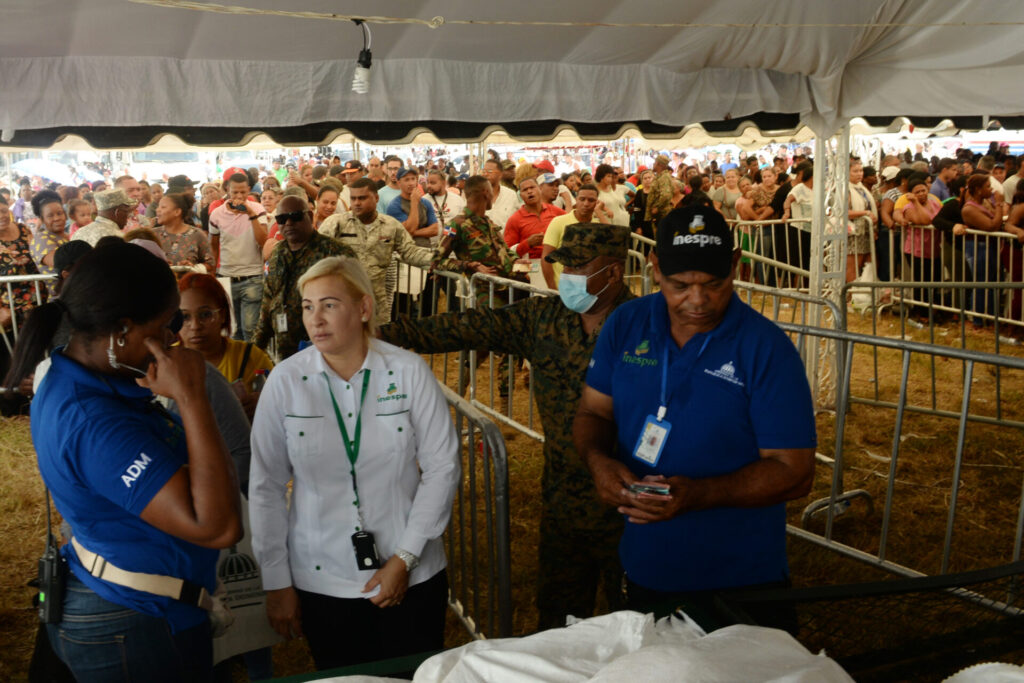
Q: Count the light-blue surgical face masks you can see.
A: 1